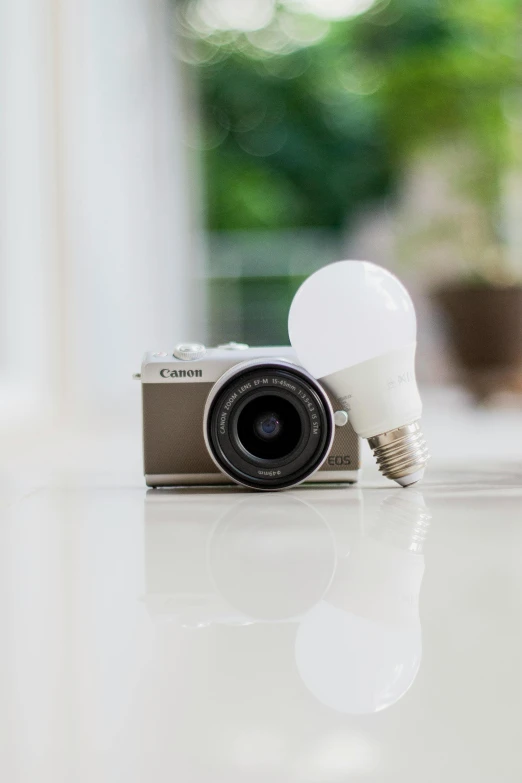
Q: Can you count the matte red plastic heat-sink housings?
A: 0